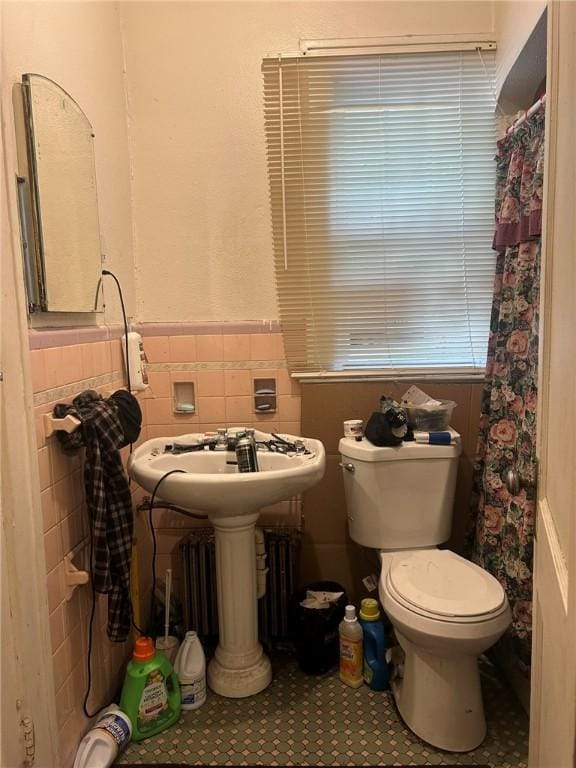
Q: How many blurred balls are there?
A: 0